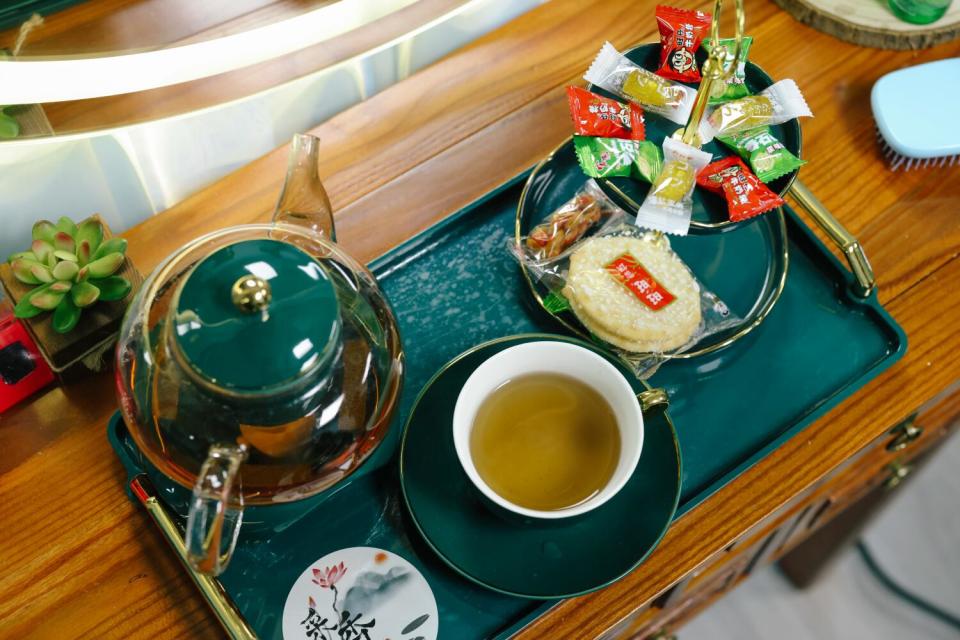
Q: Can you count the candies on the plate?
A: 9